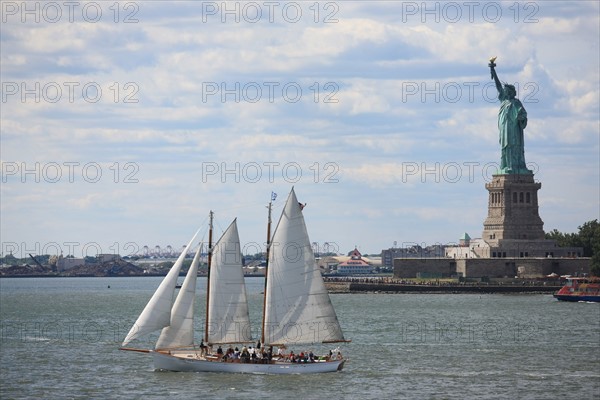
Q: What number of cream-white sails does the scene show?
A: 4